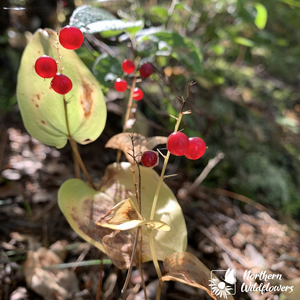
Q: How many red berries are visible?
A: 10